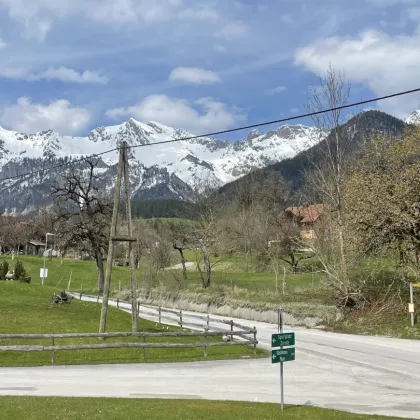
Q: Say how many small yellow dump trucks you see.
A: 0